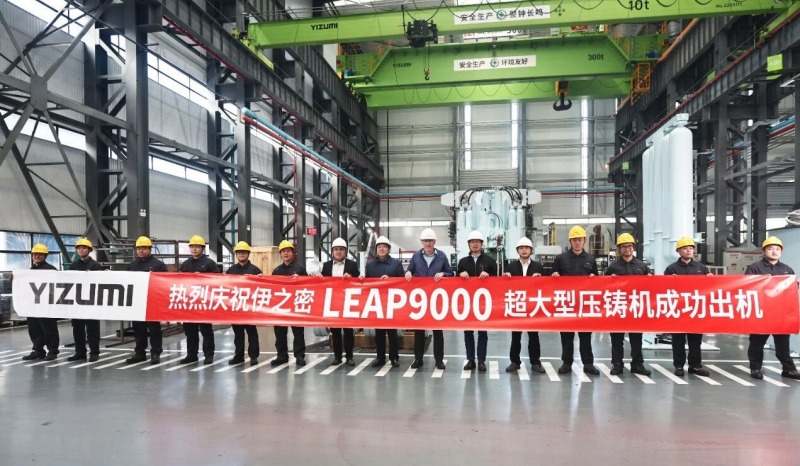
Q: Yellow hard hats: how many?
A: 10